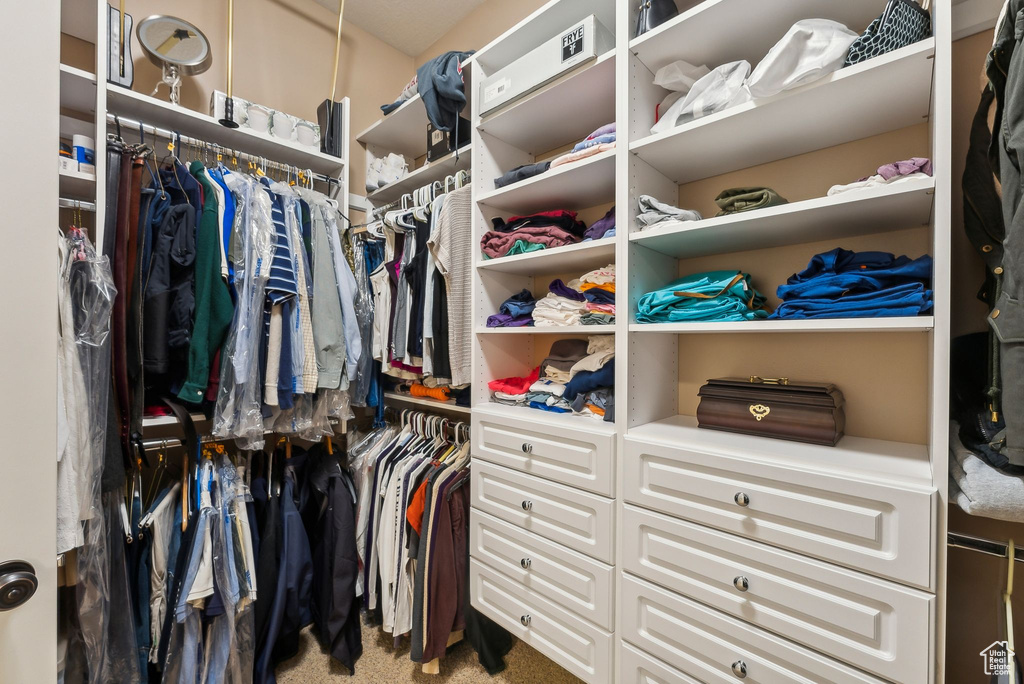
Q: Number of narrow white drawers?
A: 4